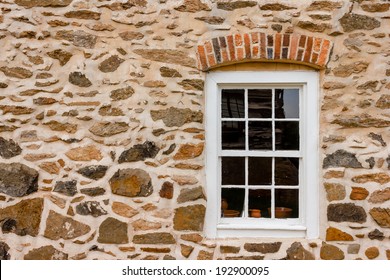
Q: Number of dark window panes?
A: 12